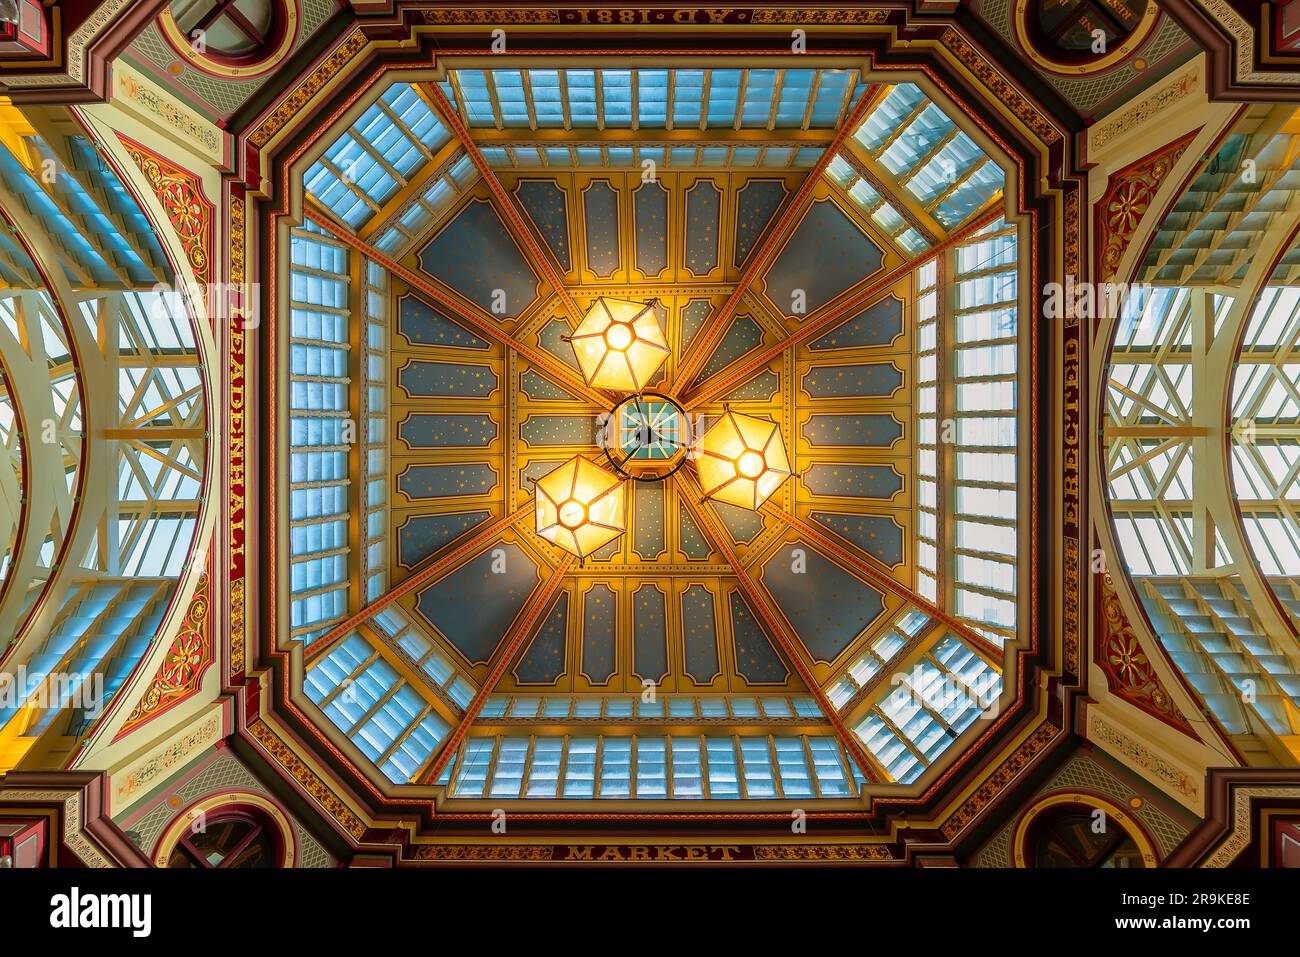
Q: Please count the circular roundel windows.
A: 4